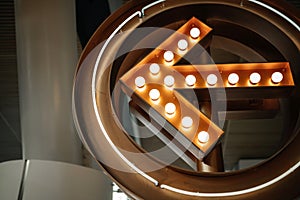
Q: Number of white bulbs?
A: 15